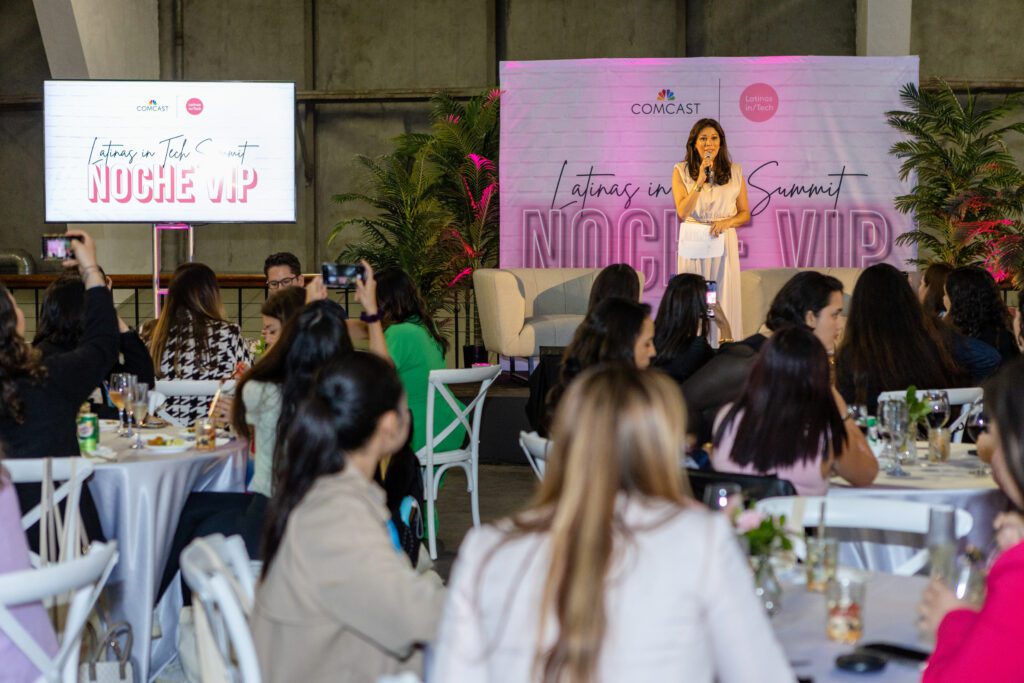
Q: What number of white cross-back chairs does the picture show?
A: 8